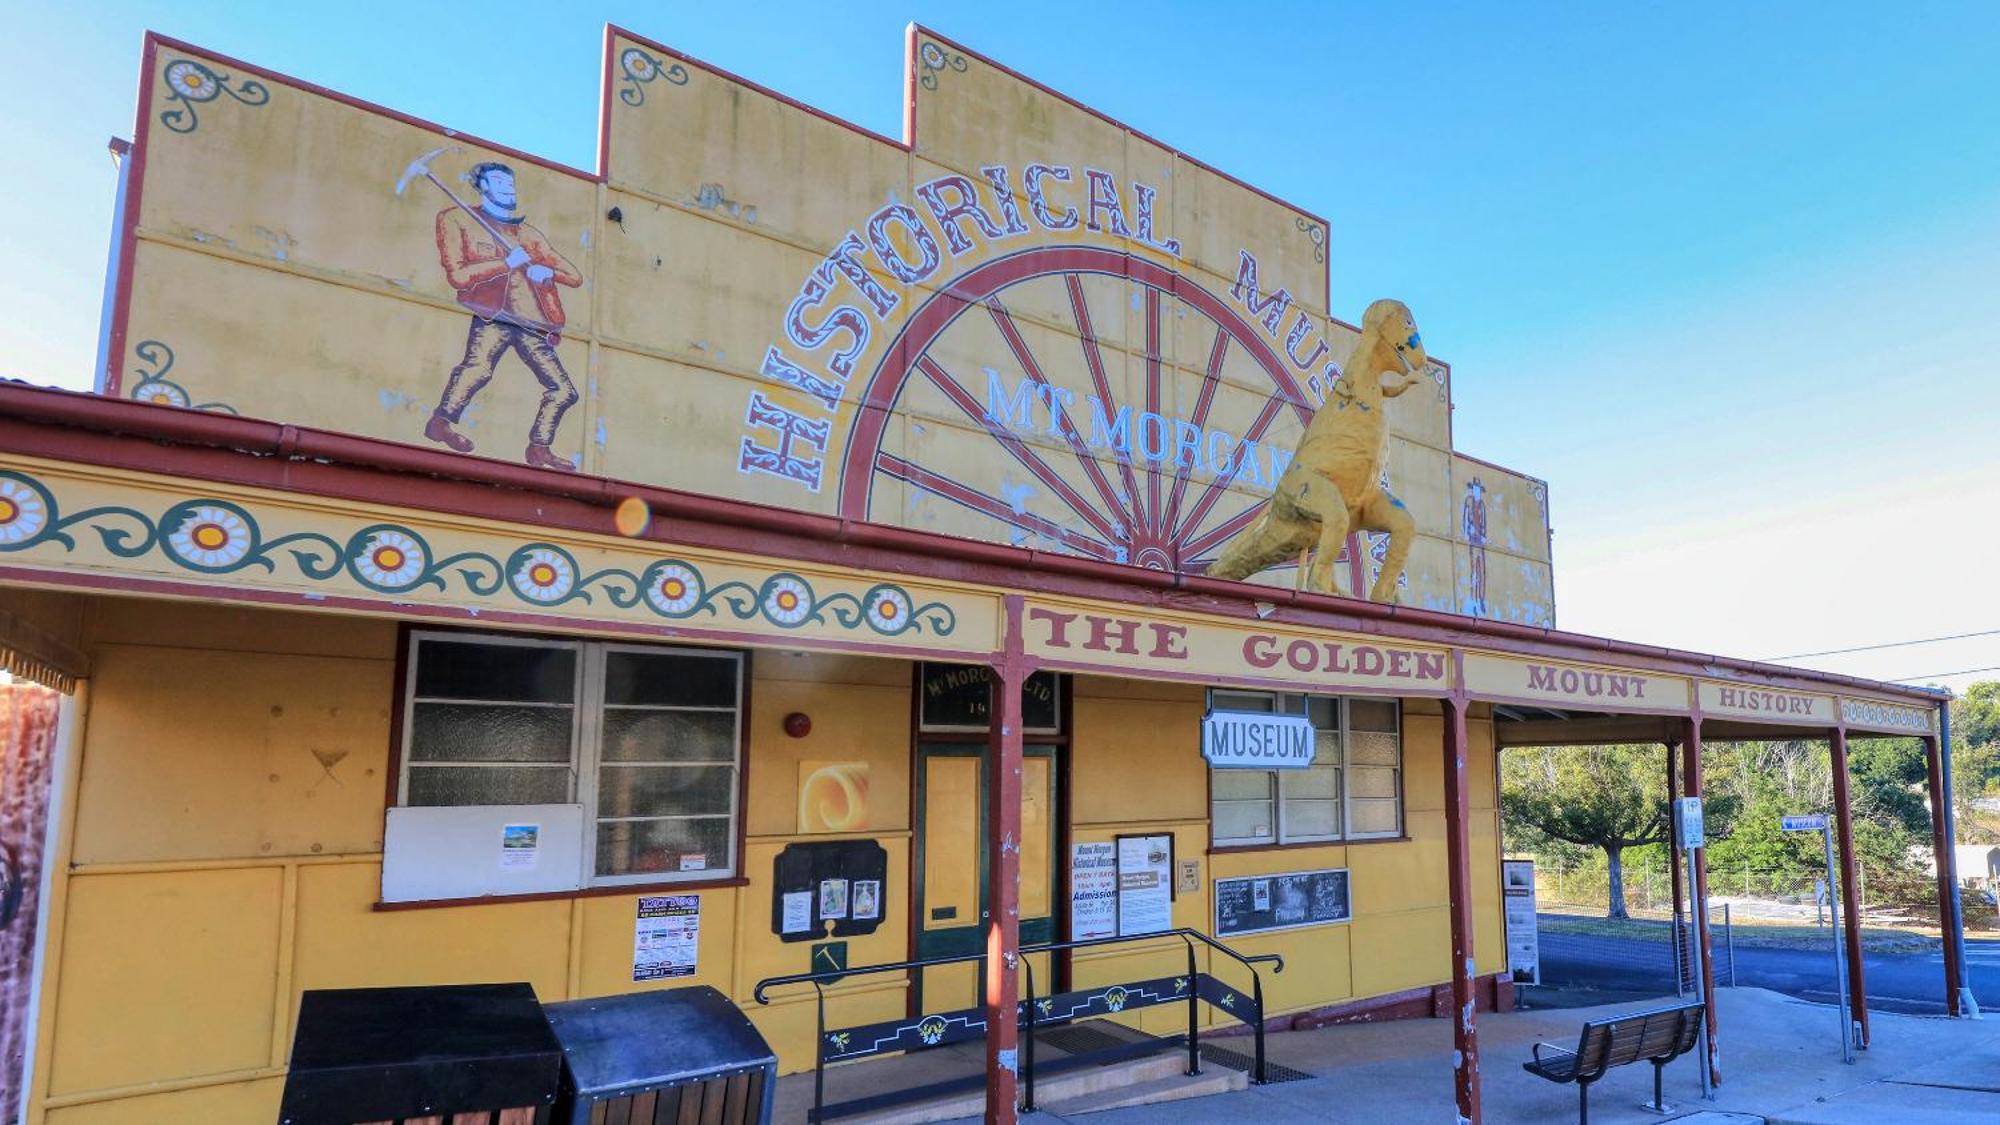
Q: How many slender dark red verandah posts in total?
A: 6